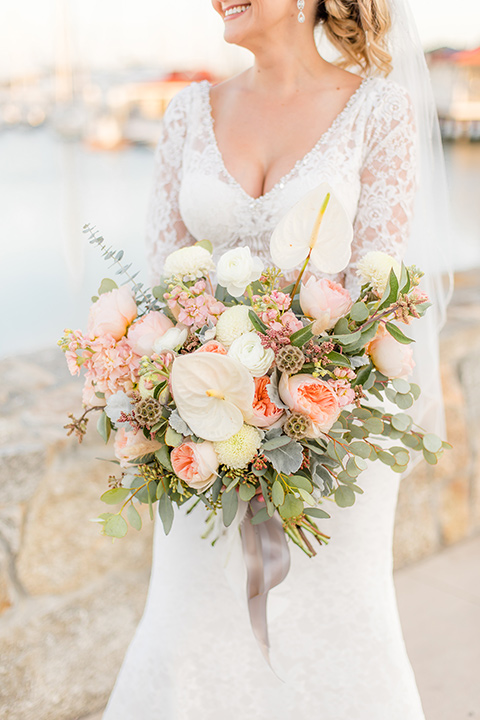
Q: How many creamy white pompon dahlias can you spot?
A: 4